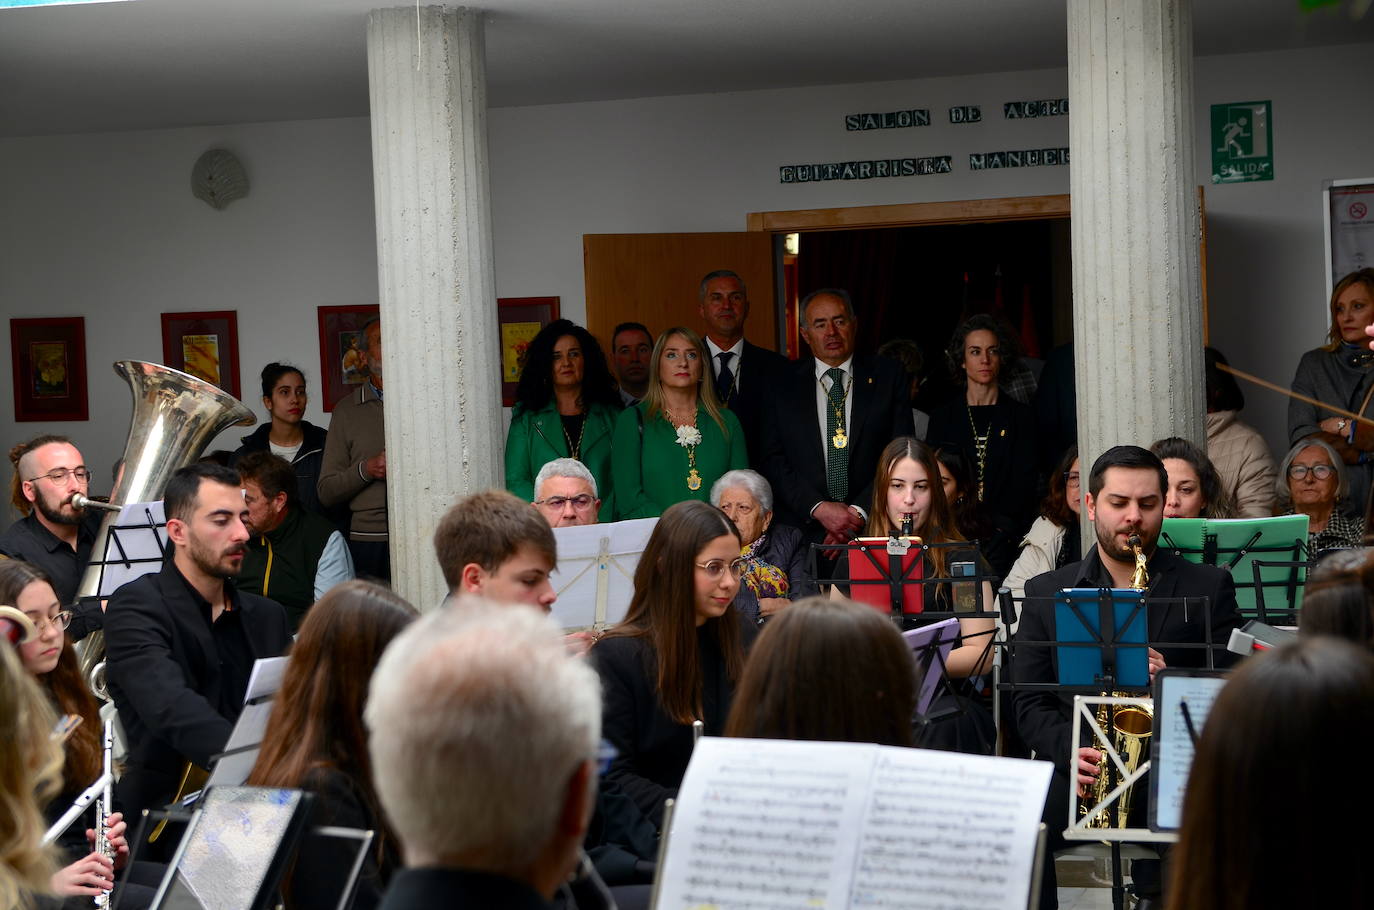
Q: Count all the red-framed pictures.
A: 4